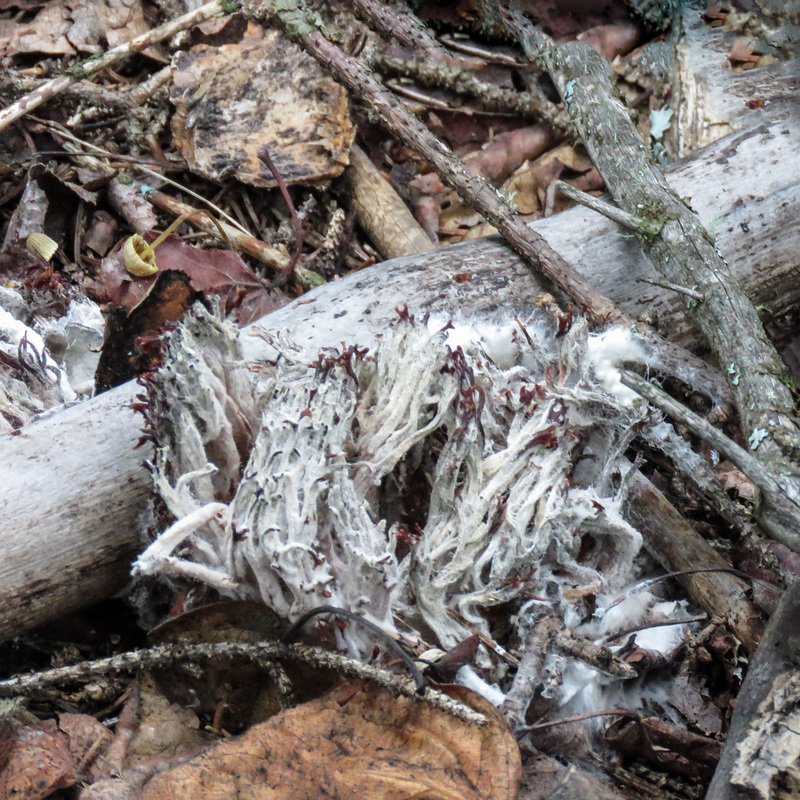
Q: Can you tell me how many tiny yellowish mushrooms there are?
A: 2